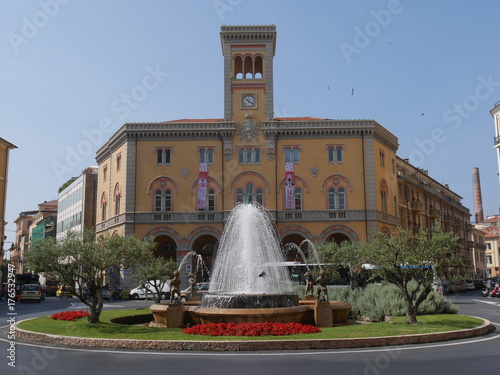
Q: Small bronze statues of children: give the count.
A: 4